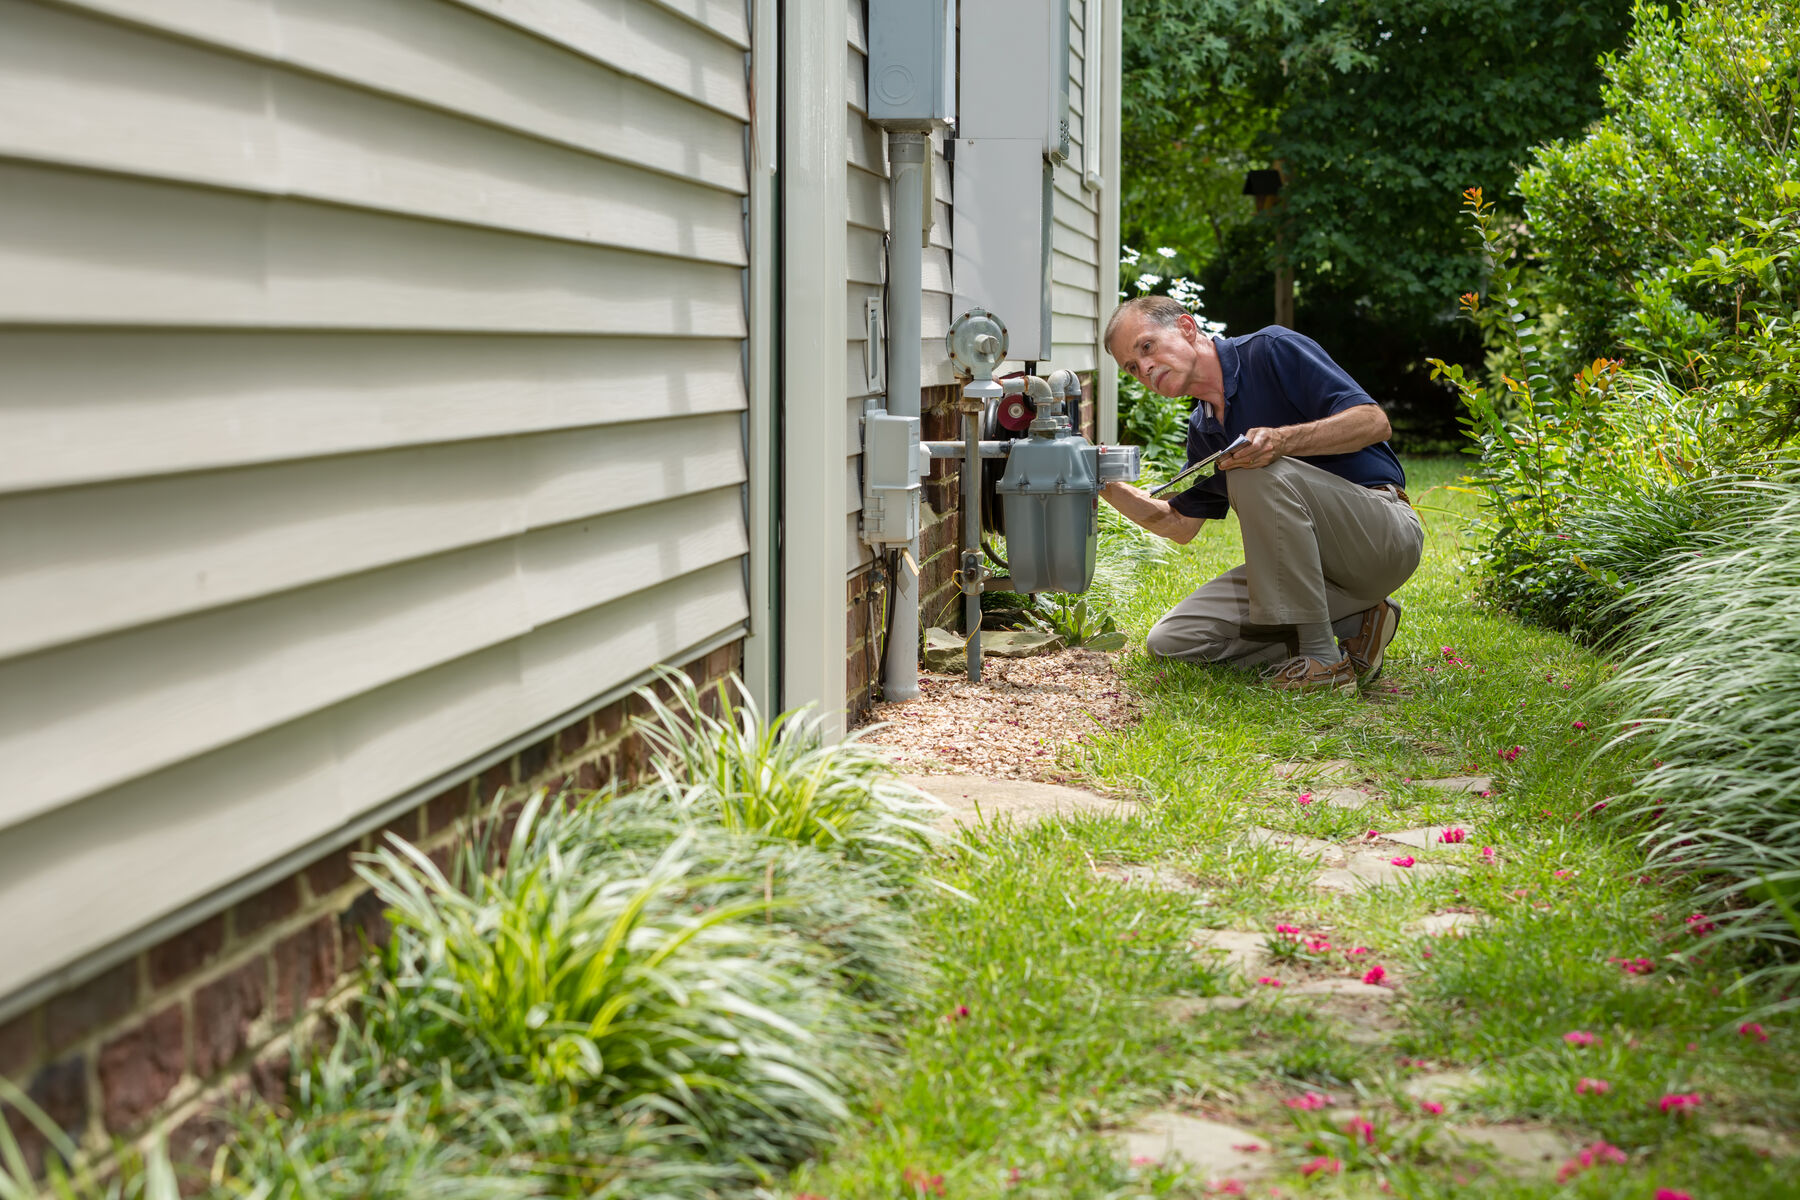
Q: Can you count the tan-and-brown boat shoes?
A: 2